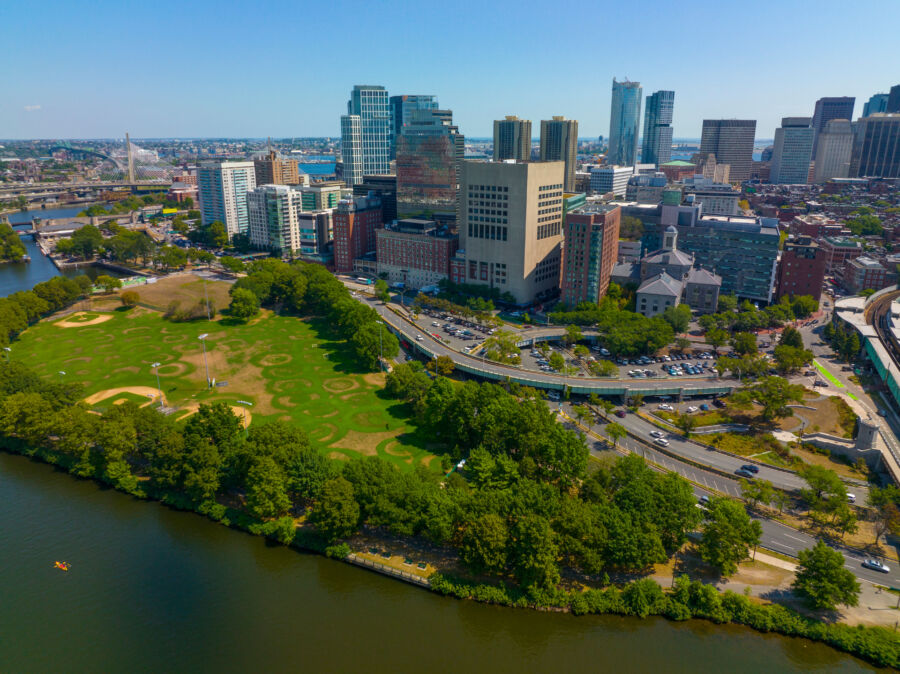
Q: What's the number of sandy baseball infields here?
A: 3